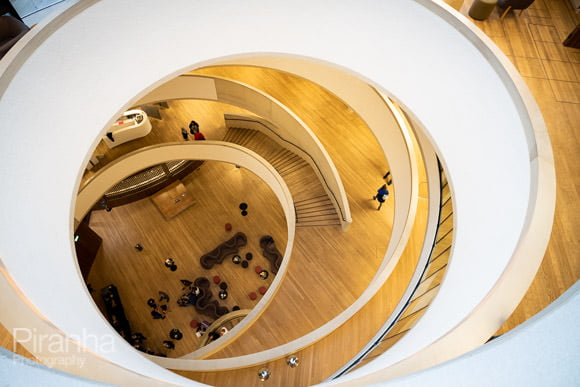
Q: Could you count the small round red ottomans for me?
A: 6